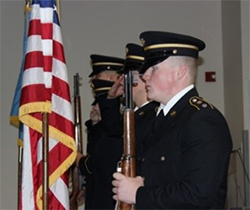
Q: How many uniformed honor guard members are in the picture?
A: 4